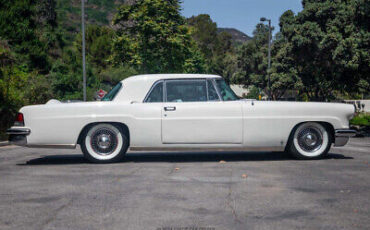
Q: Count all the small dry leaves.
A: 3